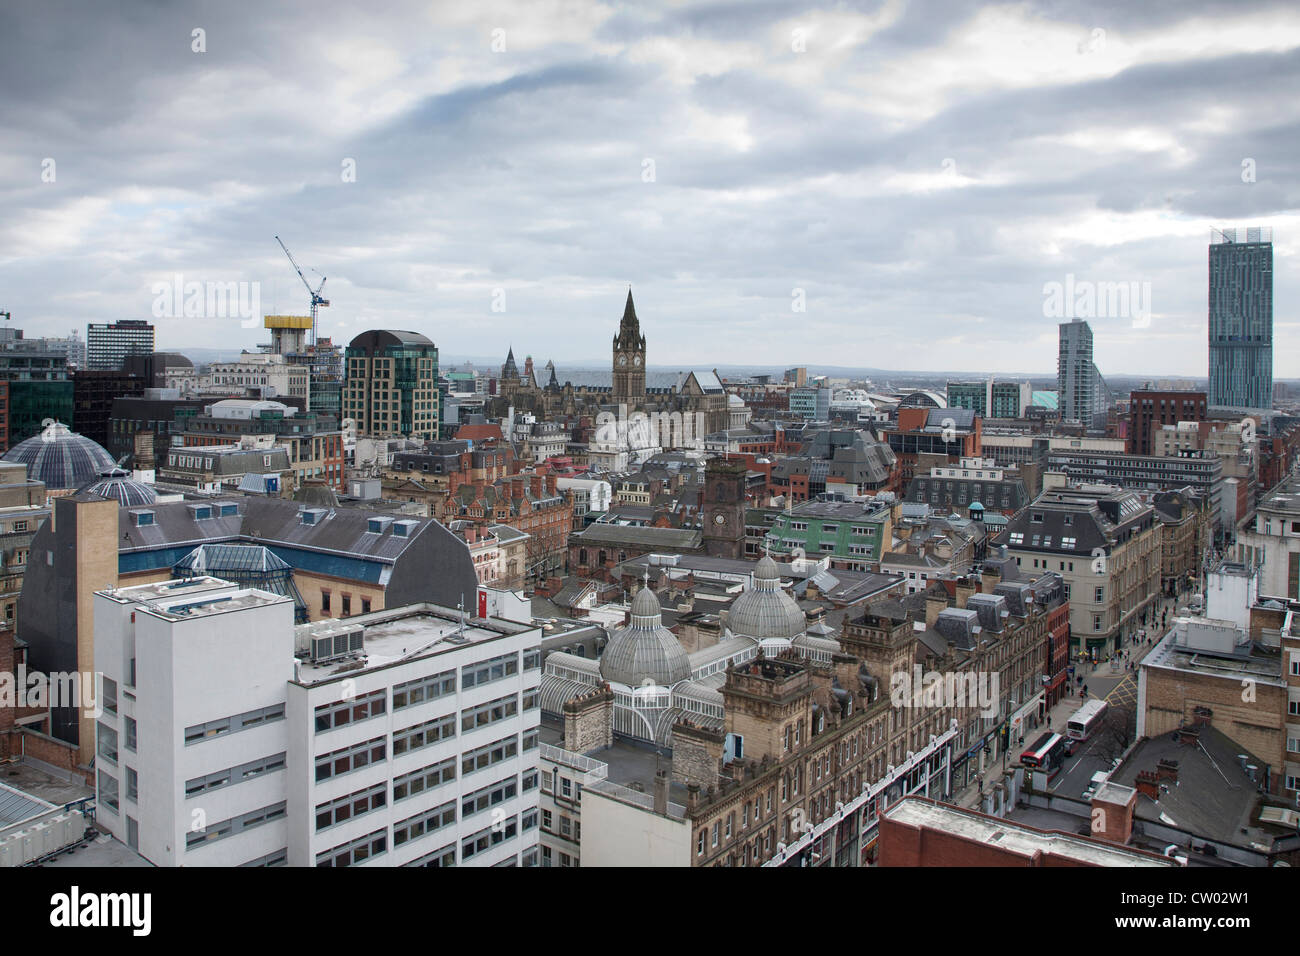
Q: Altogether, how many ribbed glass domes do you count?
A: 4